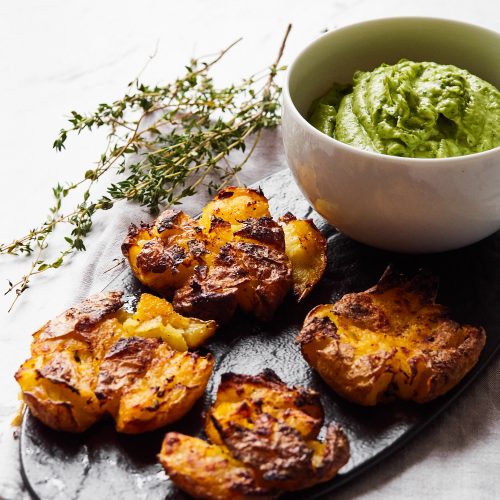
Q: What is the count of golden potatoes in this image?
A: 4